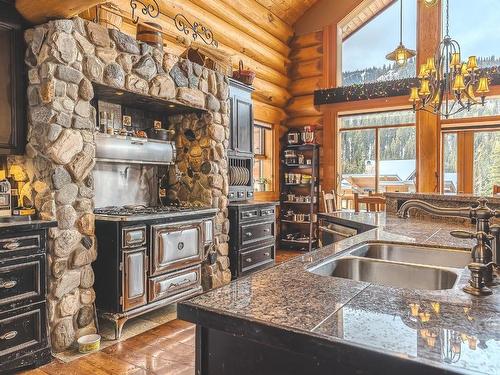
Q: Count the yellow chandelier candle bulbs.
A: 11